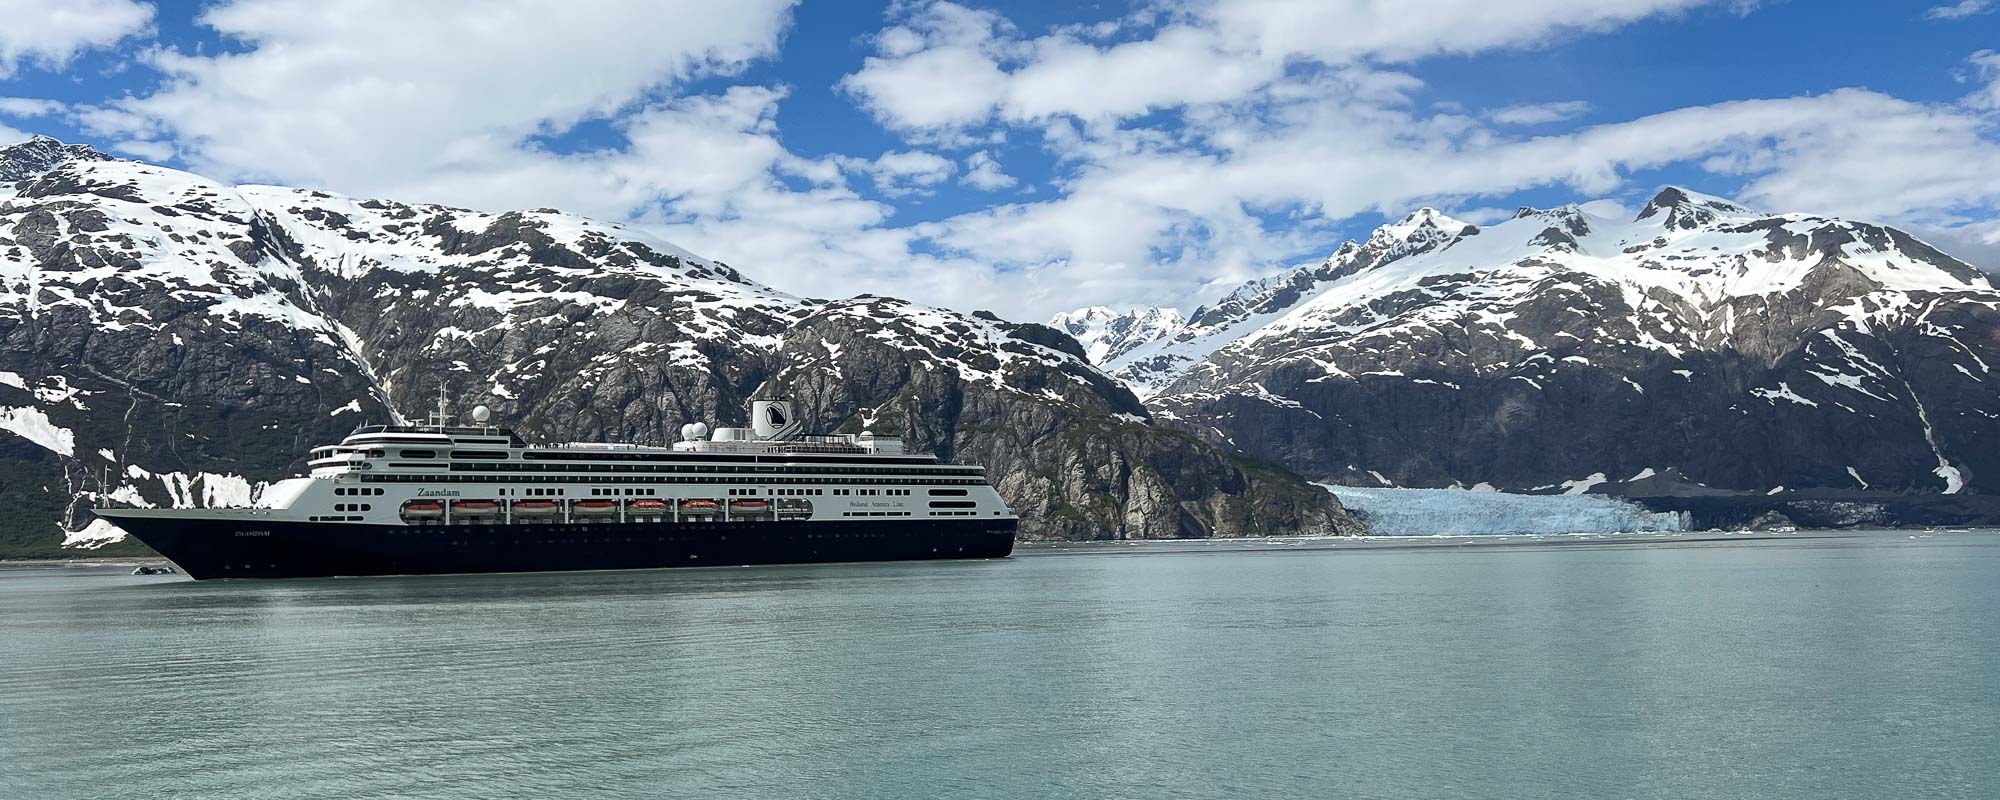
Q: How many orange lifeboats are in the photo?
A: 7